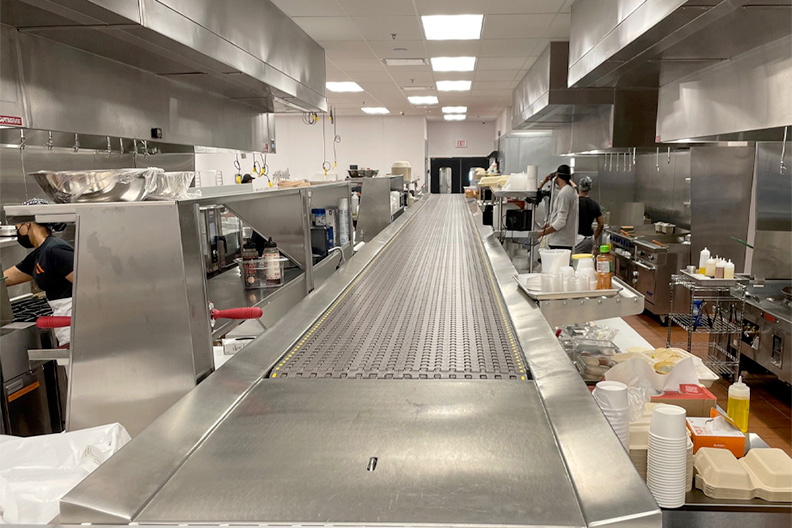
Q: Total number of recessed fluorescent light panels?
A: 8